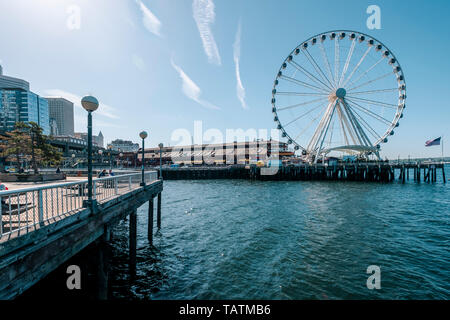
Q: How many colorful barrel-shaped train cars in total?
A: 0